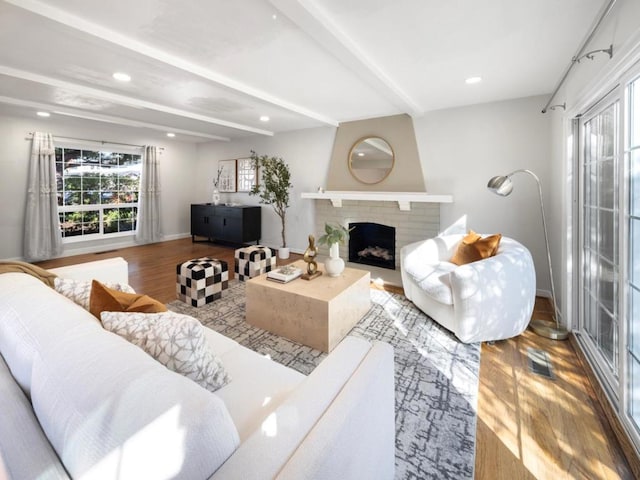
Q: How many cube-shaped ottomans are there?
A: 2